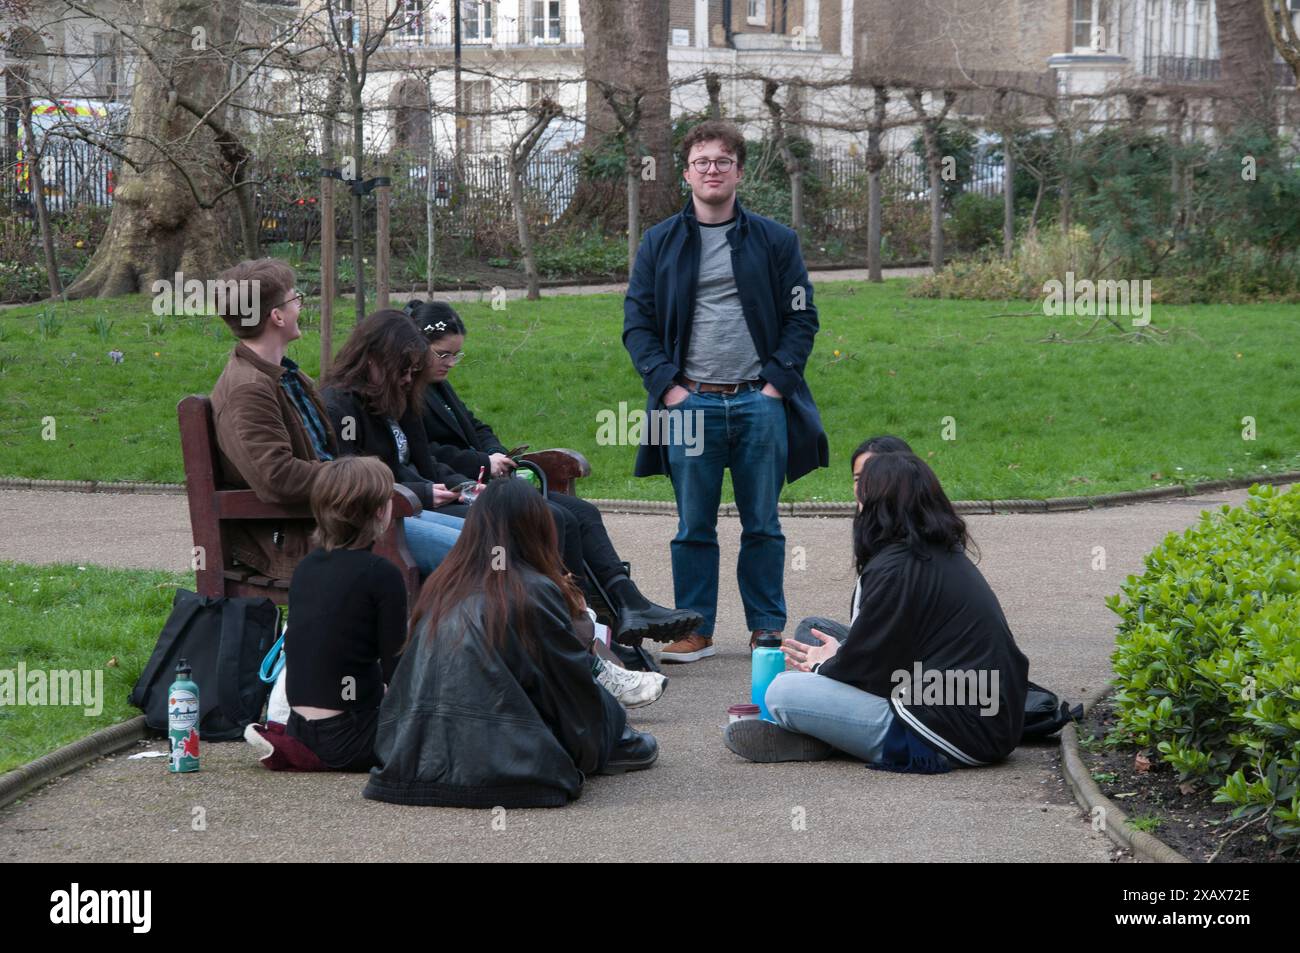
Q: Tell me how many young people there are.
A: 8